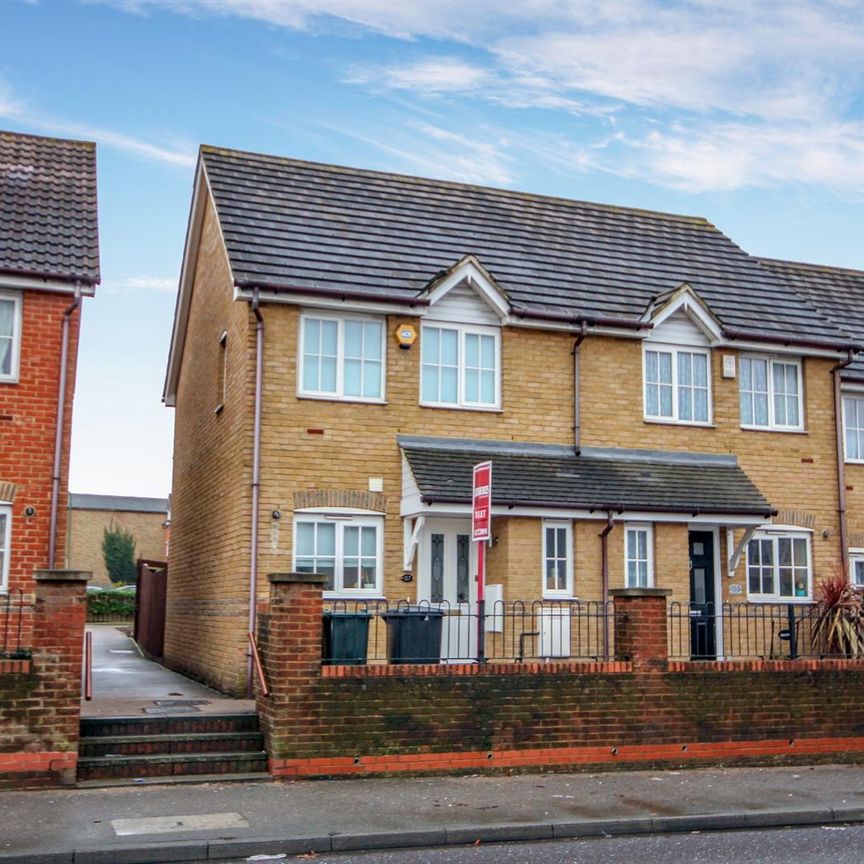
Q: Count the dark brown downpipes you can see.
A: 5